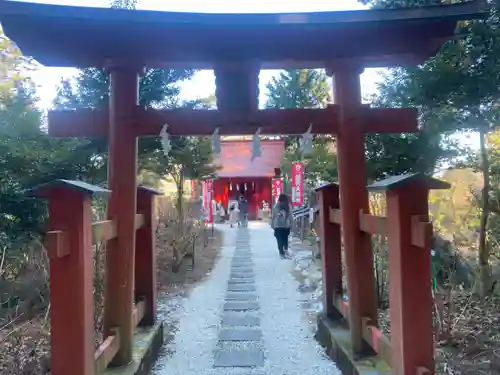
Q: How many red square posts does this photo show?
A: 4